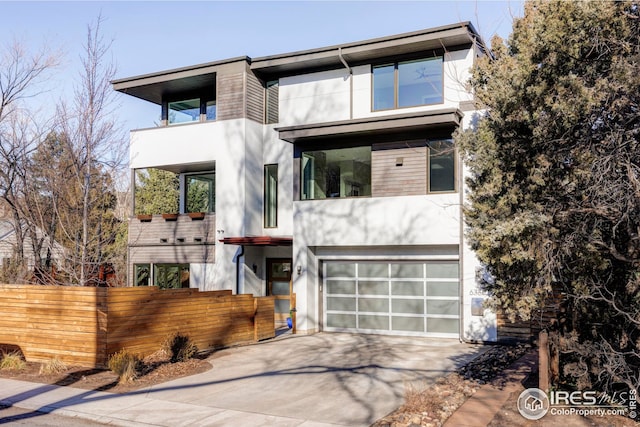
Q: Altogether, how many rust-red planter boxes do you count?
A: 3